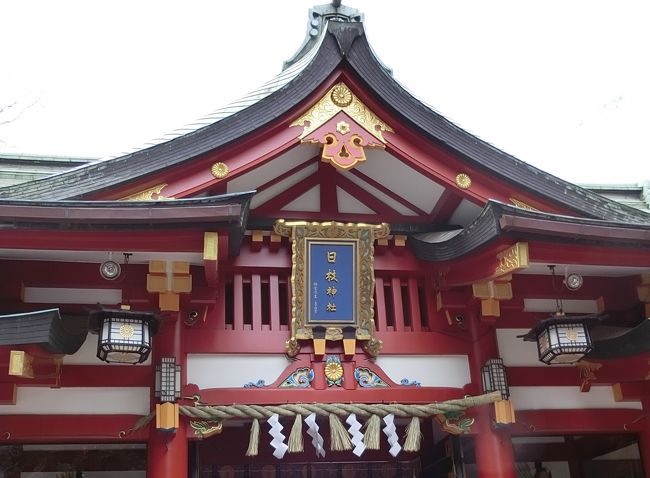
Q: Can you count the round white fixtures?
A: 2